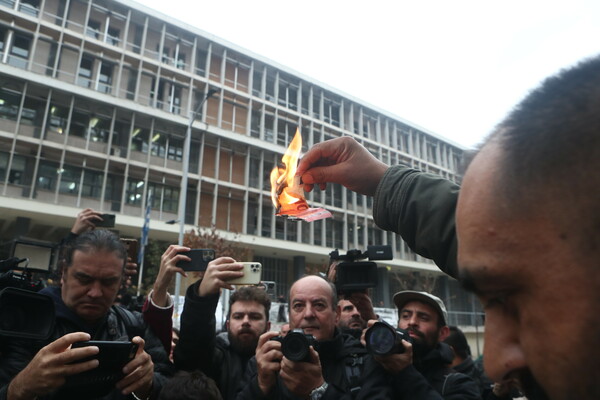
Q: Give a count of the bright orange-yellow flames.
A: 1